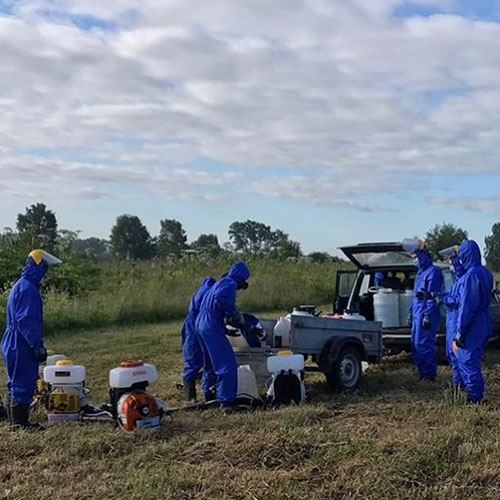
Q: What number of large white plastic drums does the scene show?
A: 2